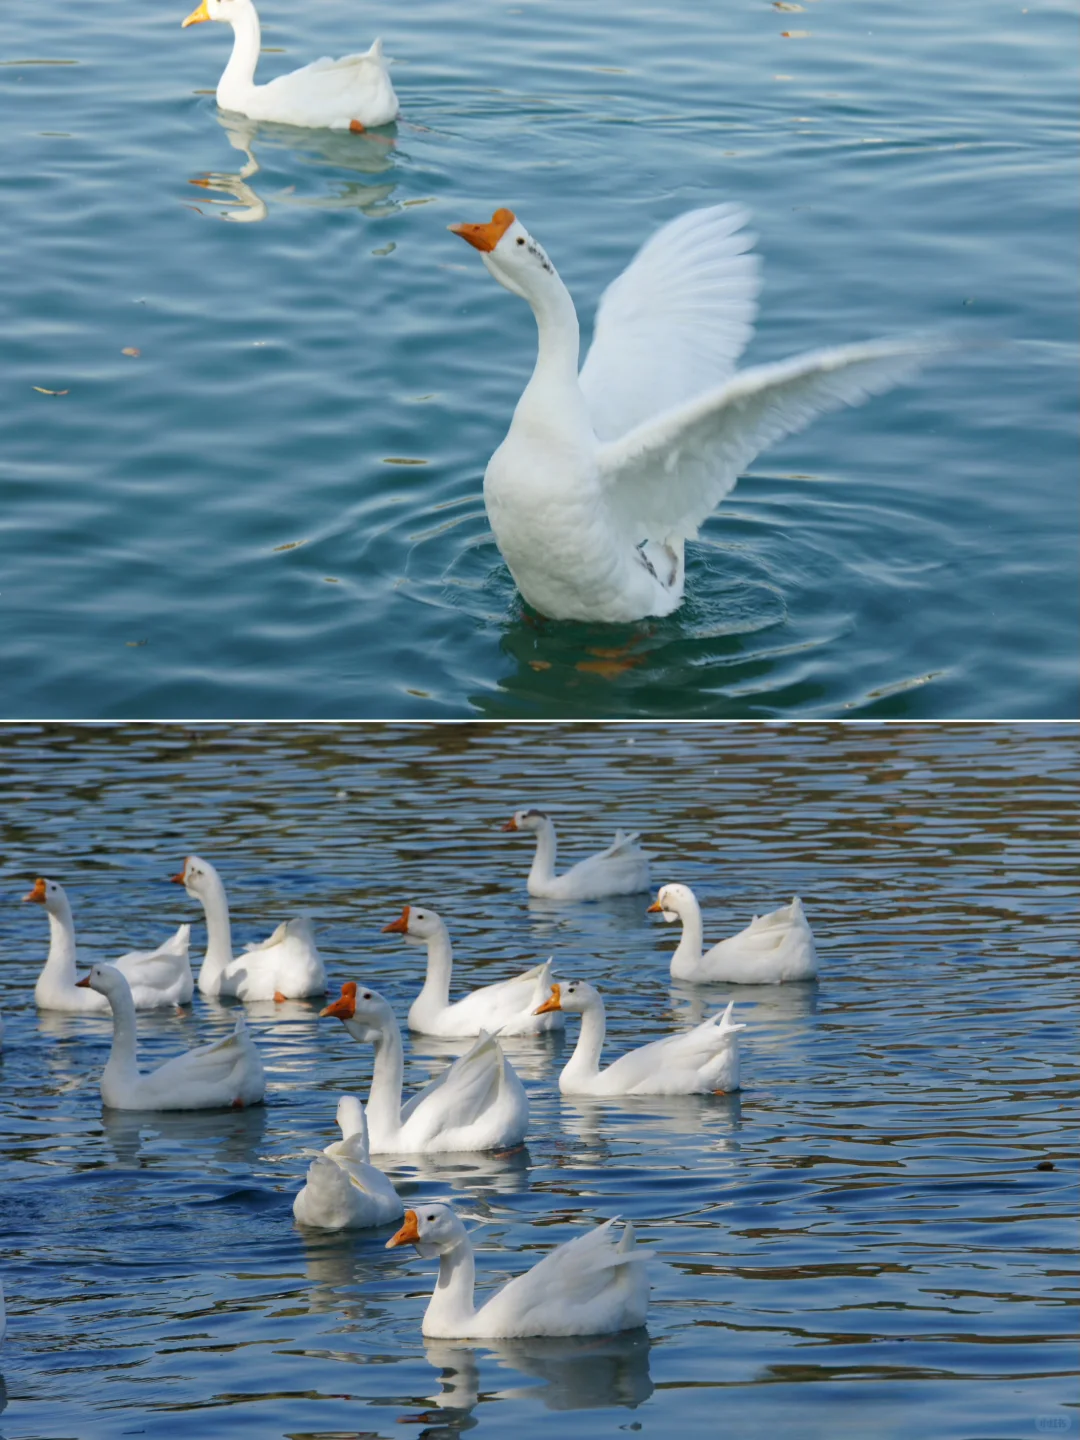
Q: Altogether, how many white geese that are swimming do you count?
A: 12